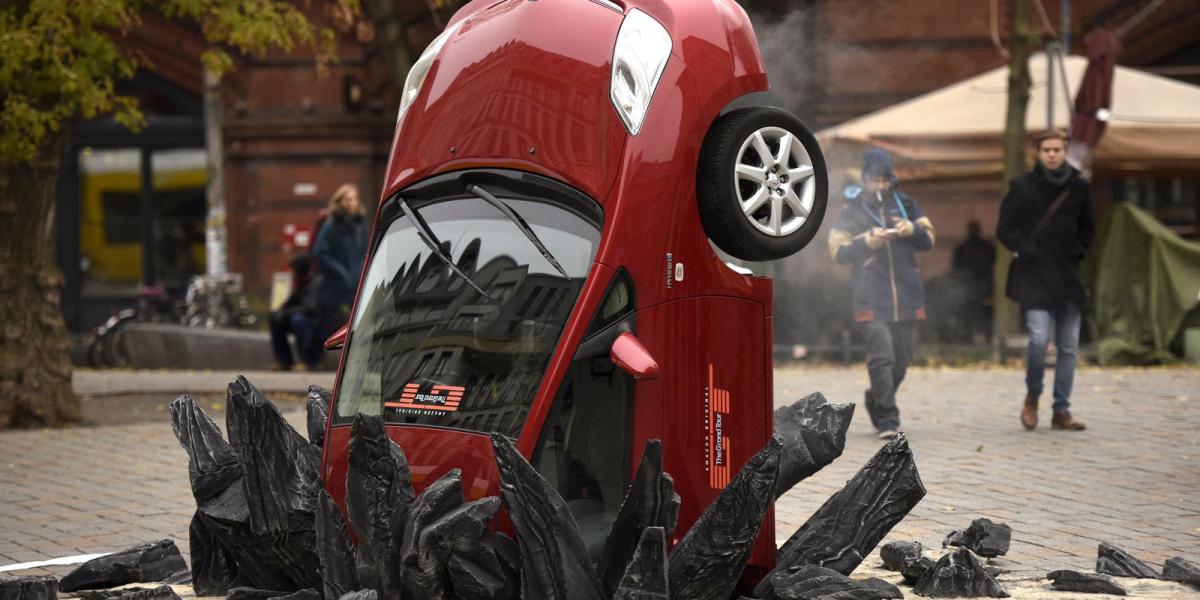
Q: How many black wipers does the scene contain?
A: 2